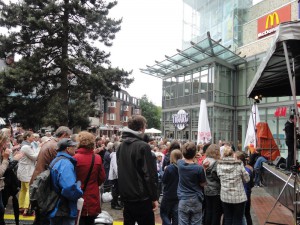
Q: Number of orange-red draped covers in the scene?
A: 1